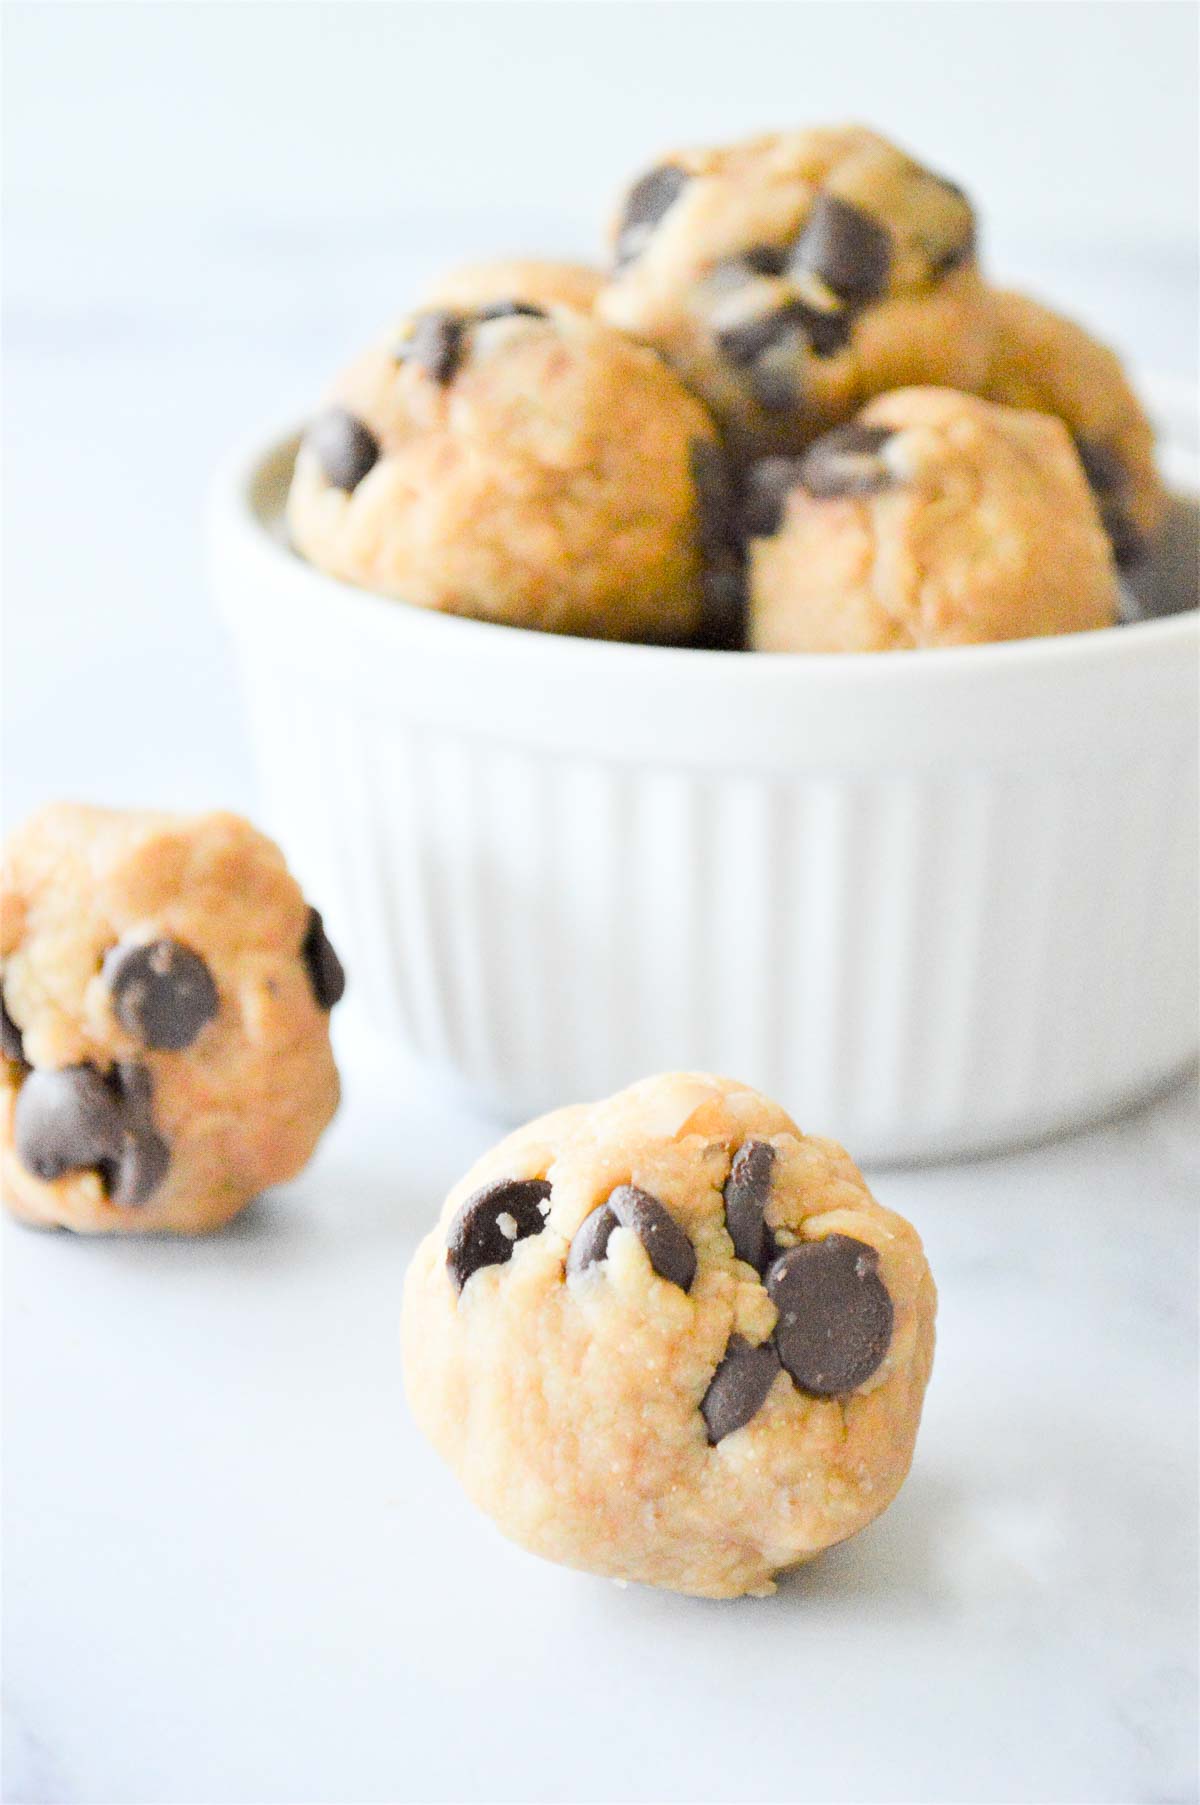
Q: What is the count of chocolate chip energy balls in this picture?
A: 7